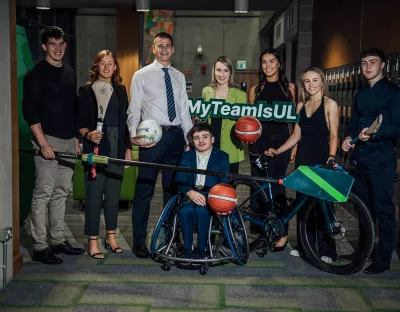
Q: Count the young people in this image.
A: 8